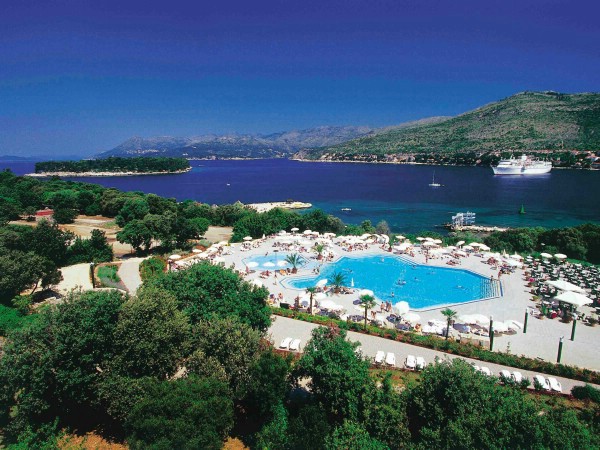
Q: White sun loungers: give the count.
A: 12